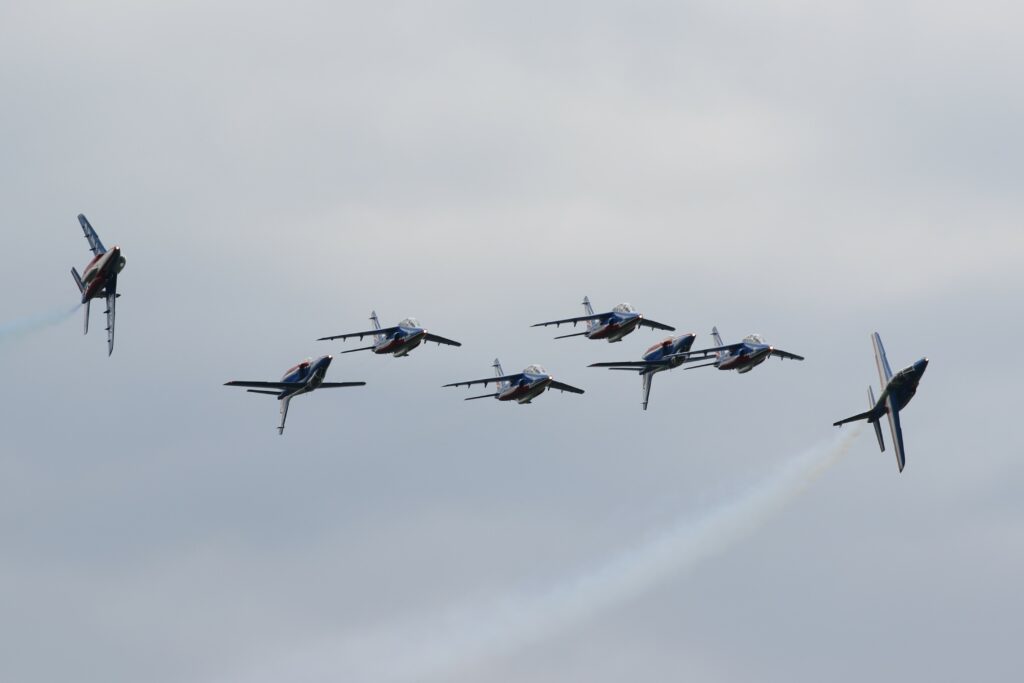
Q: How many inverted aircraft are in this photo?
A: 2